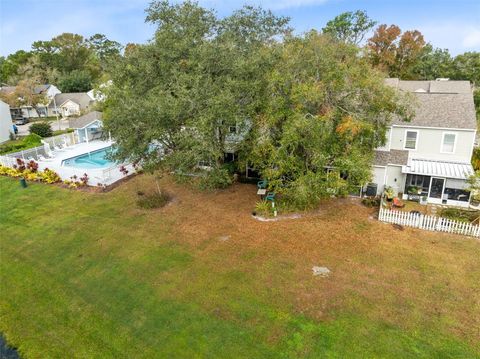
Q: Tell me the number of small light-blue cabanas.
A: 1